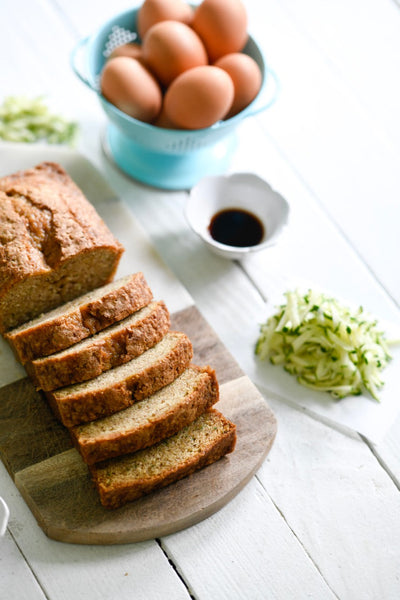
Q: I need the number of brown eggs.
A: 7